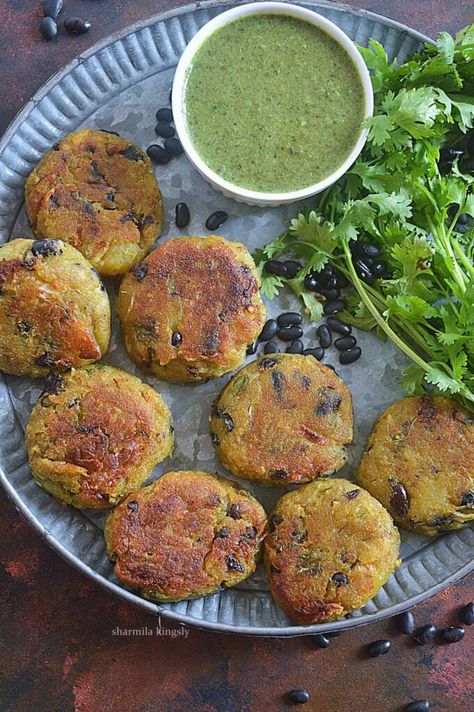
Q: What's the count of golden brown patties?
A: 8